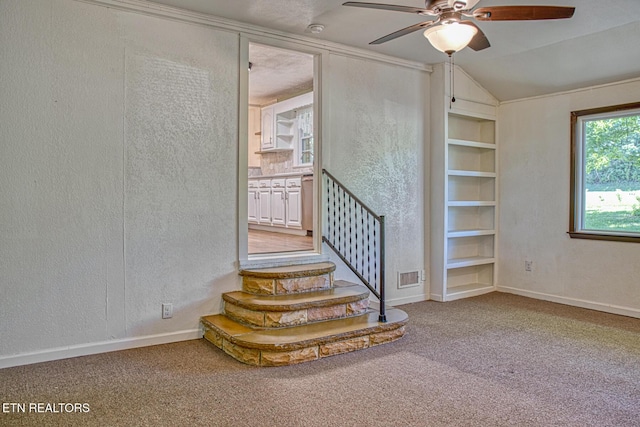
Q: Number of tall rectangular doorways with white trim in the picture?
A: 1